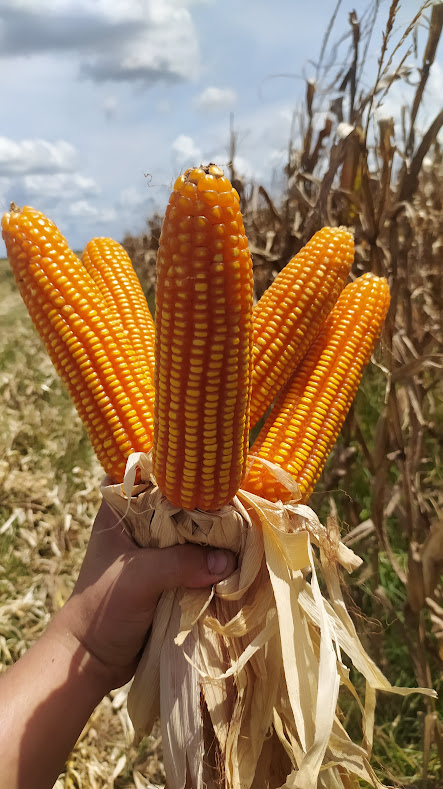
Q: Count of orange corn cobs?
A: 5